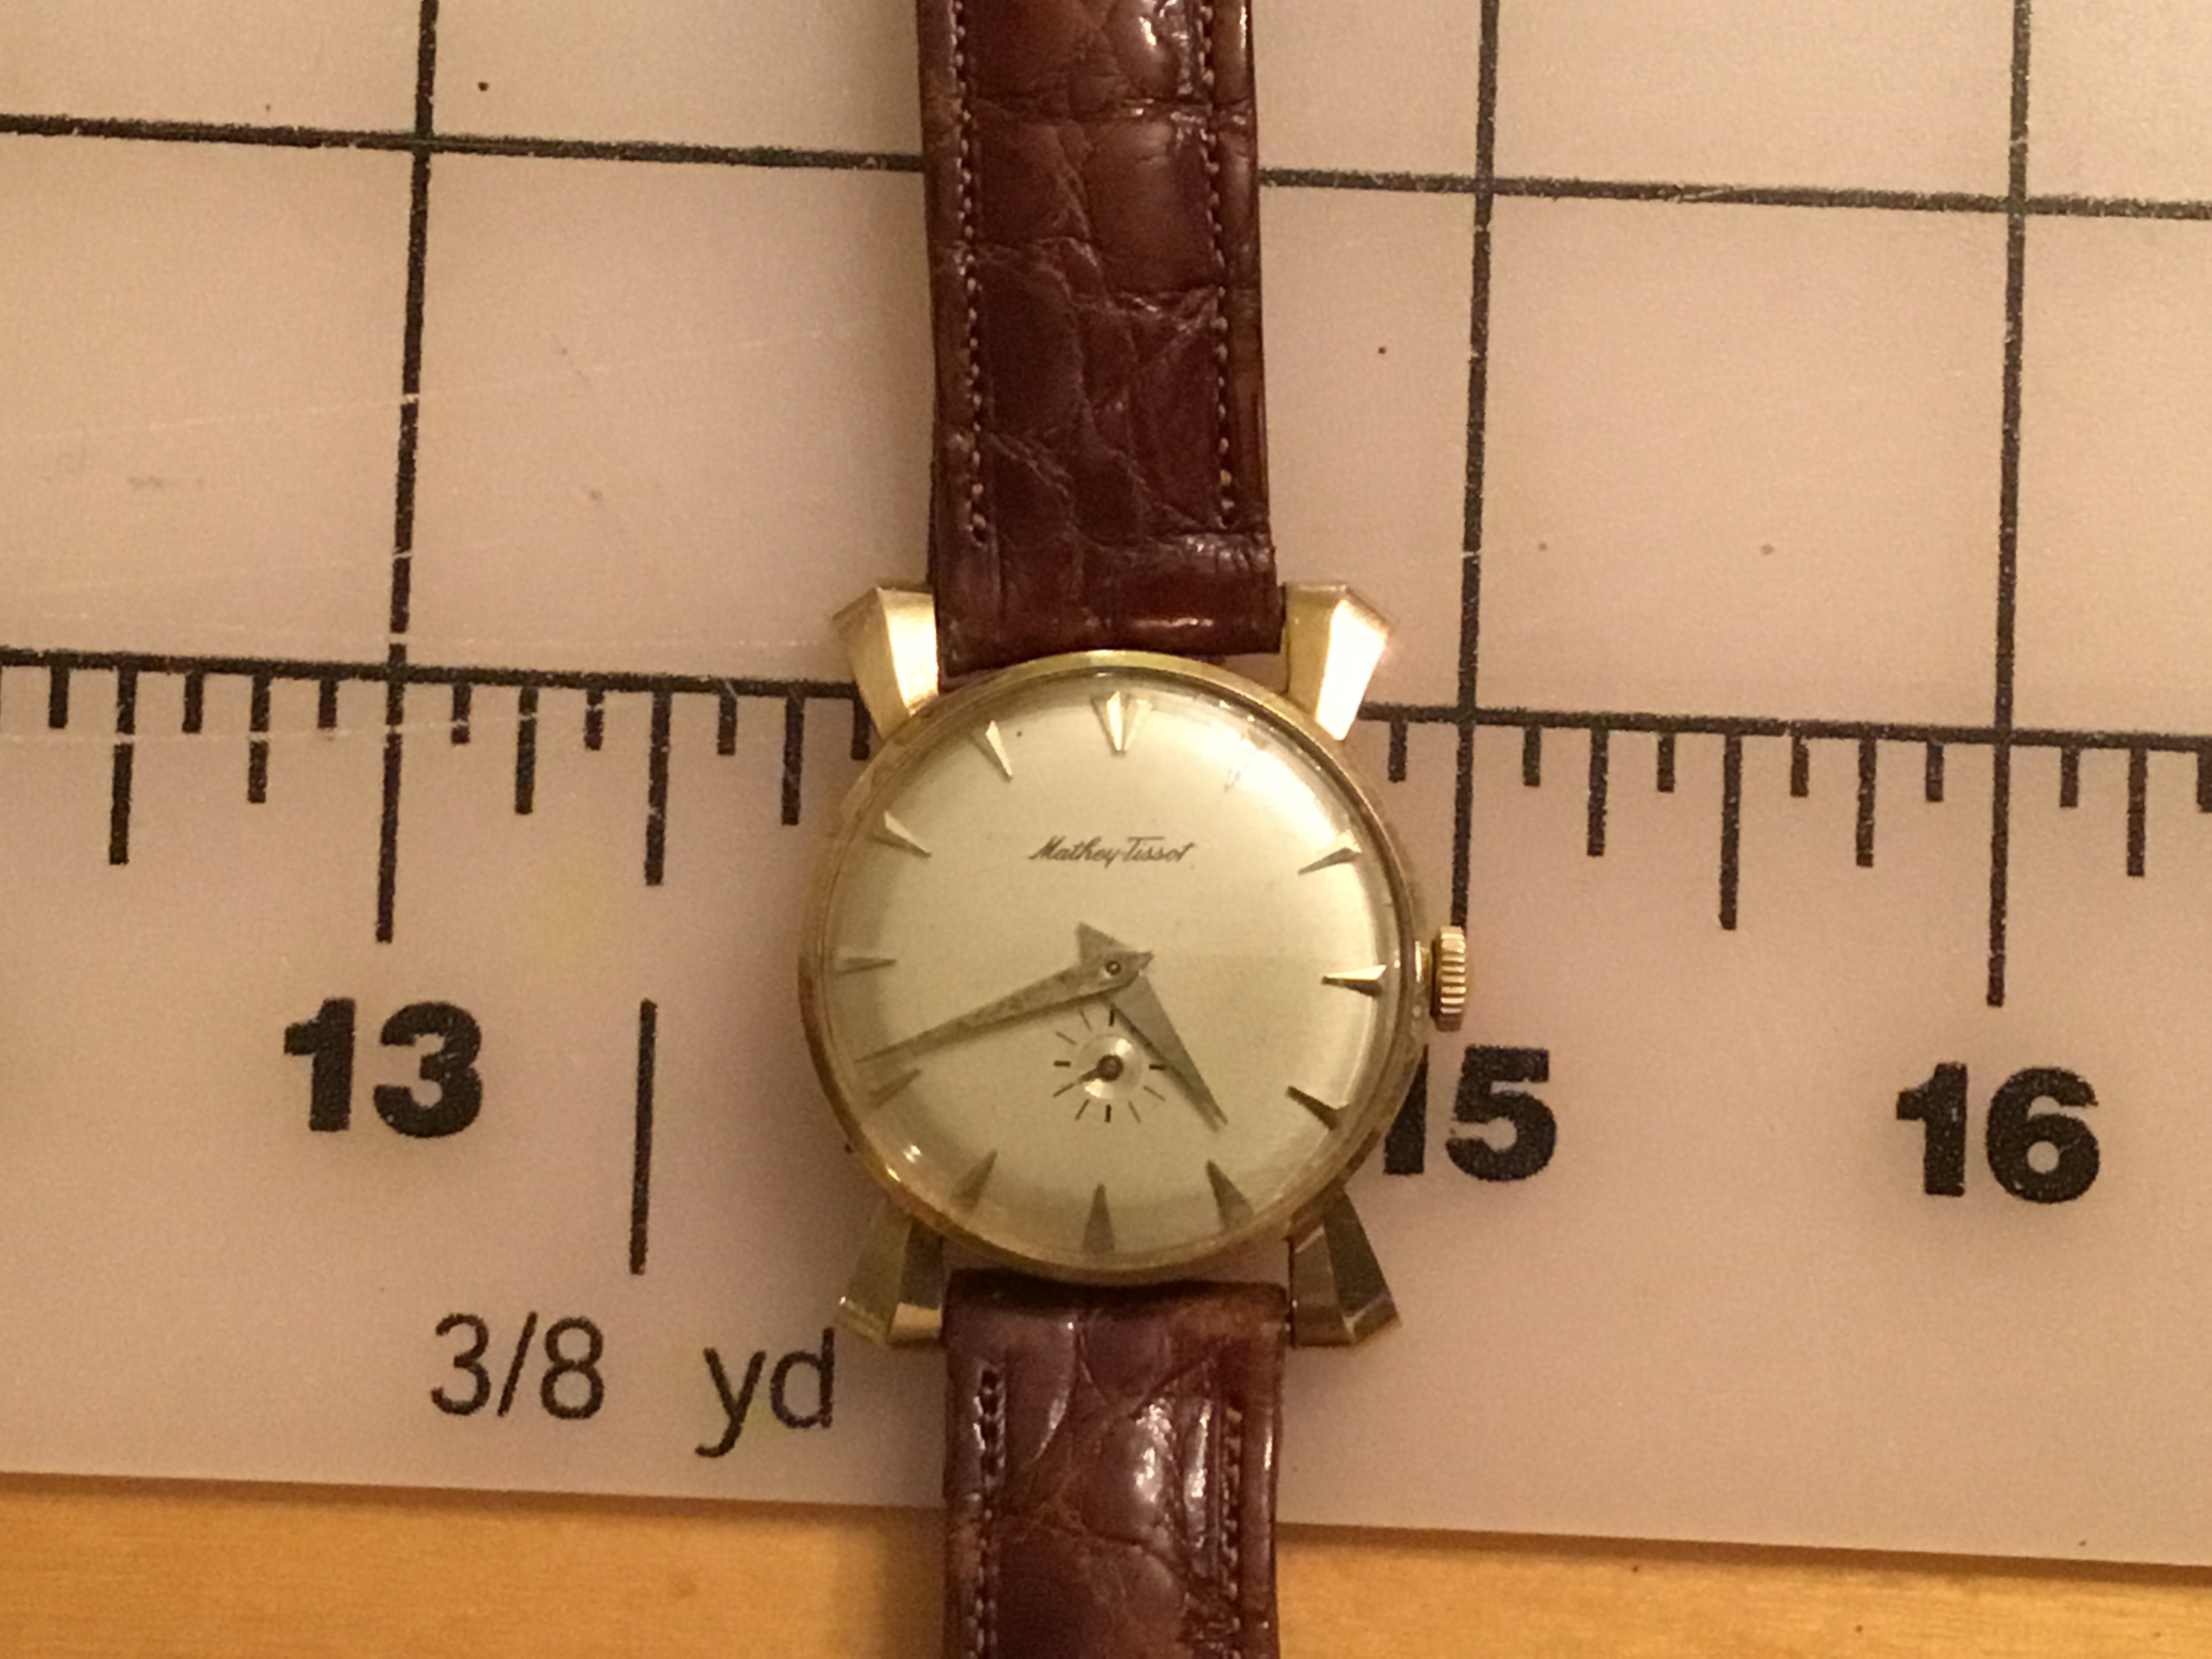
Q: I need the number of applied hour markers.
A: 12